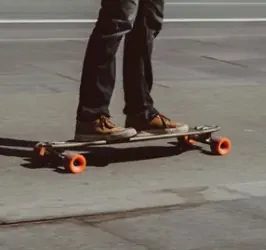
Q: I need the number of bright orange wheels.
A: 4